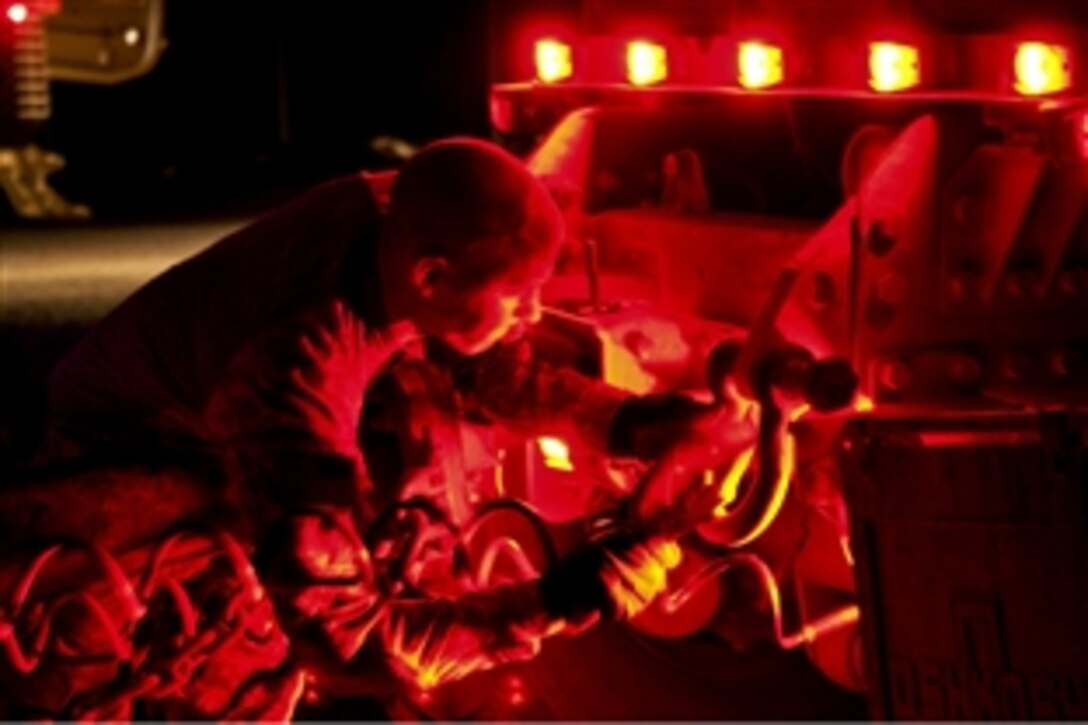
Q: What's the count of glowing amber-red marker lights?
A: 5